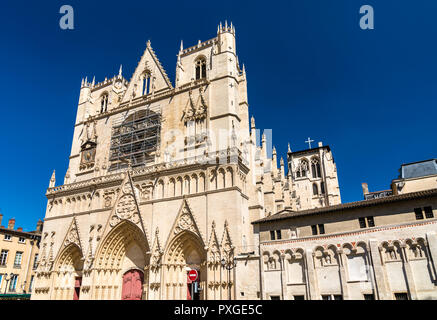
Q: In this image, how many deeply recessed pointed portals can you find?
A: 3